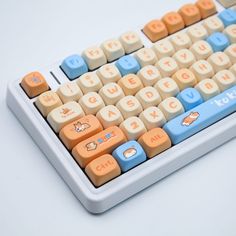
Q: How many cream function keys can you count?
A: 3